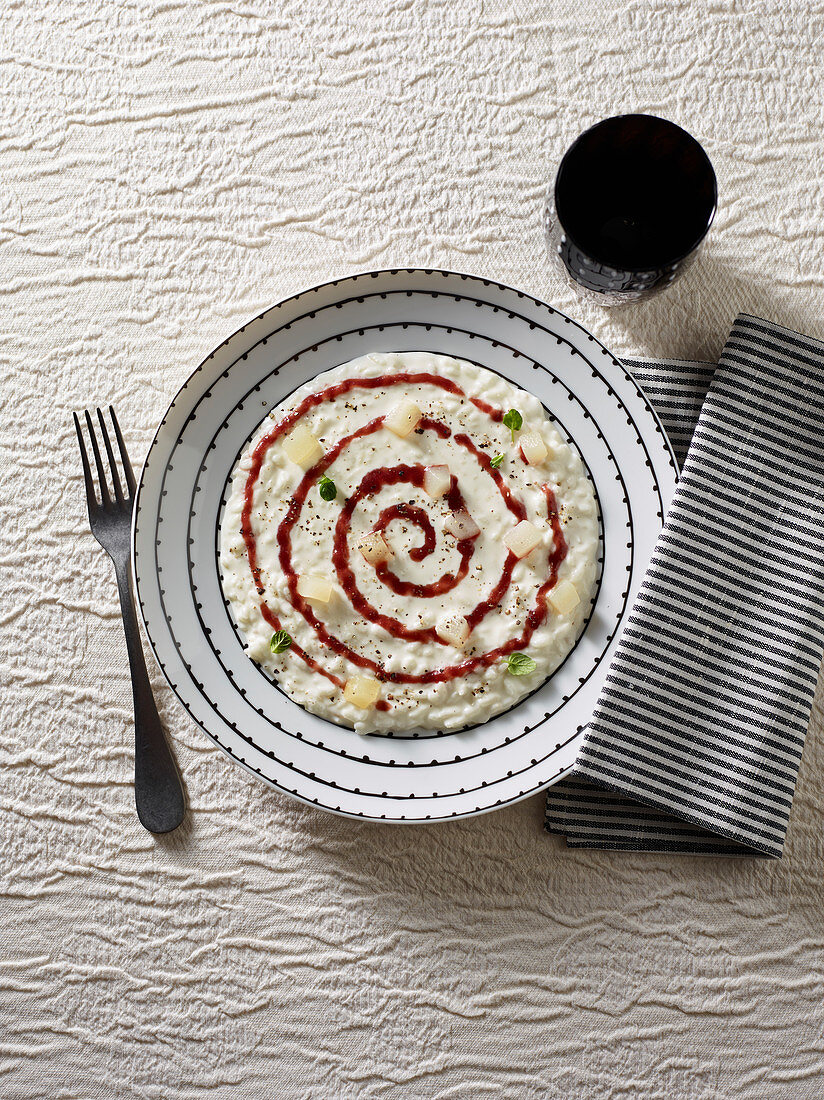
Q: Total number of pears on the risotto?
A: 11